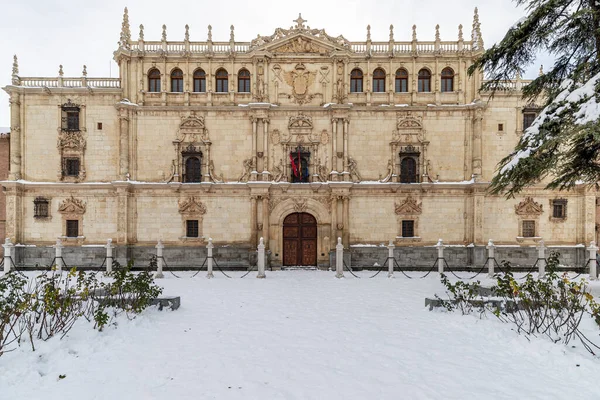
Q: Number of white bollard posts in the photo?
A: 12